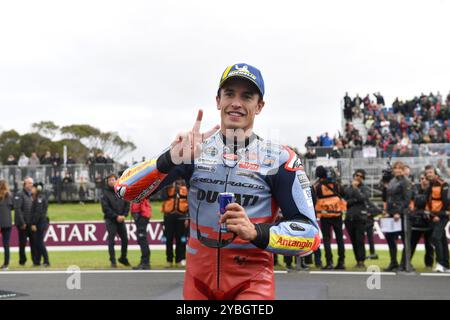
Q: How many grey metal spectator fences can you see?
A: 2